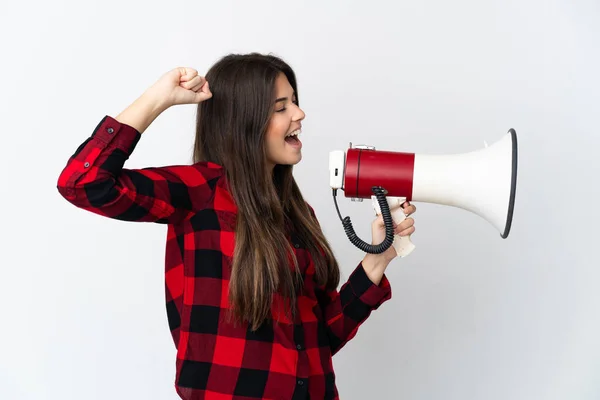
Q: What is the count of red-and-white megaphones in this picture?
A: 1